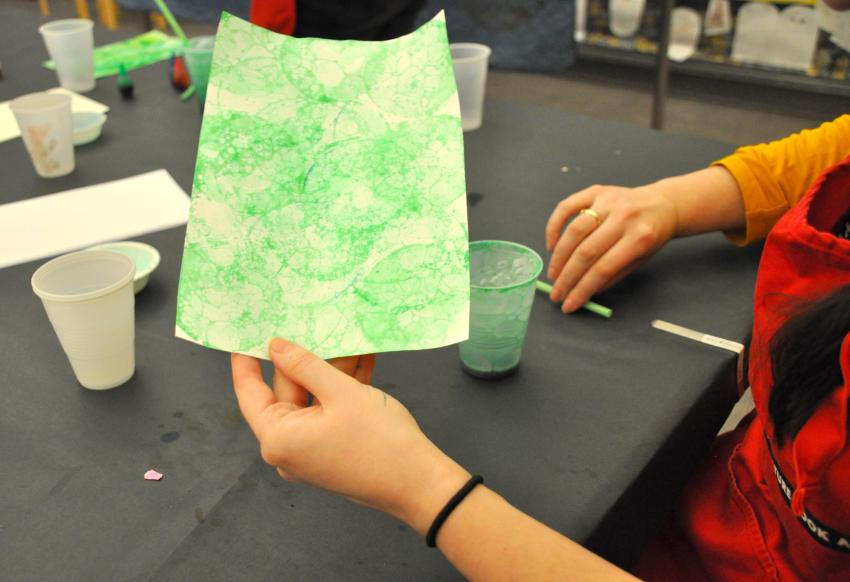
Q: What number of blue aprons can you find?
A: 0